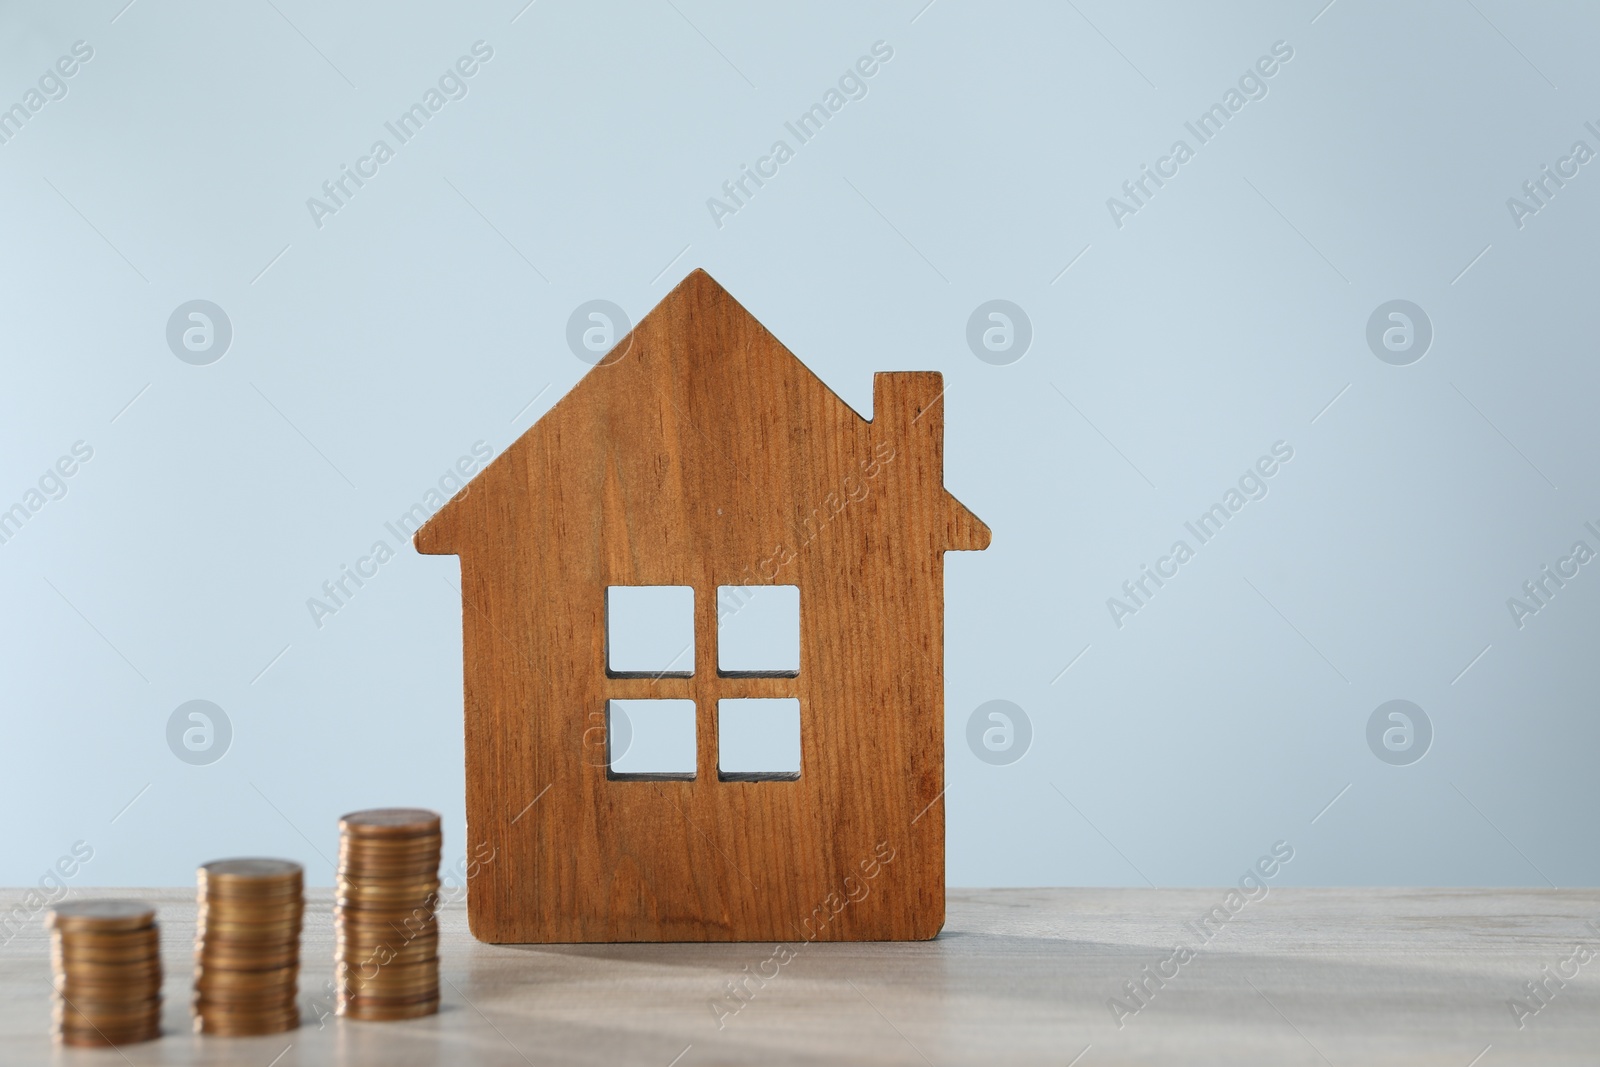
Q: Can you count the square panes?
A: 4